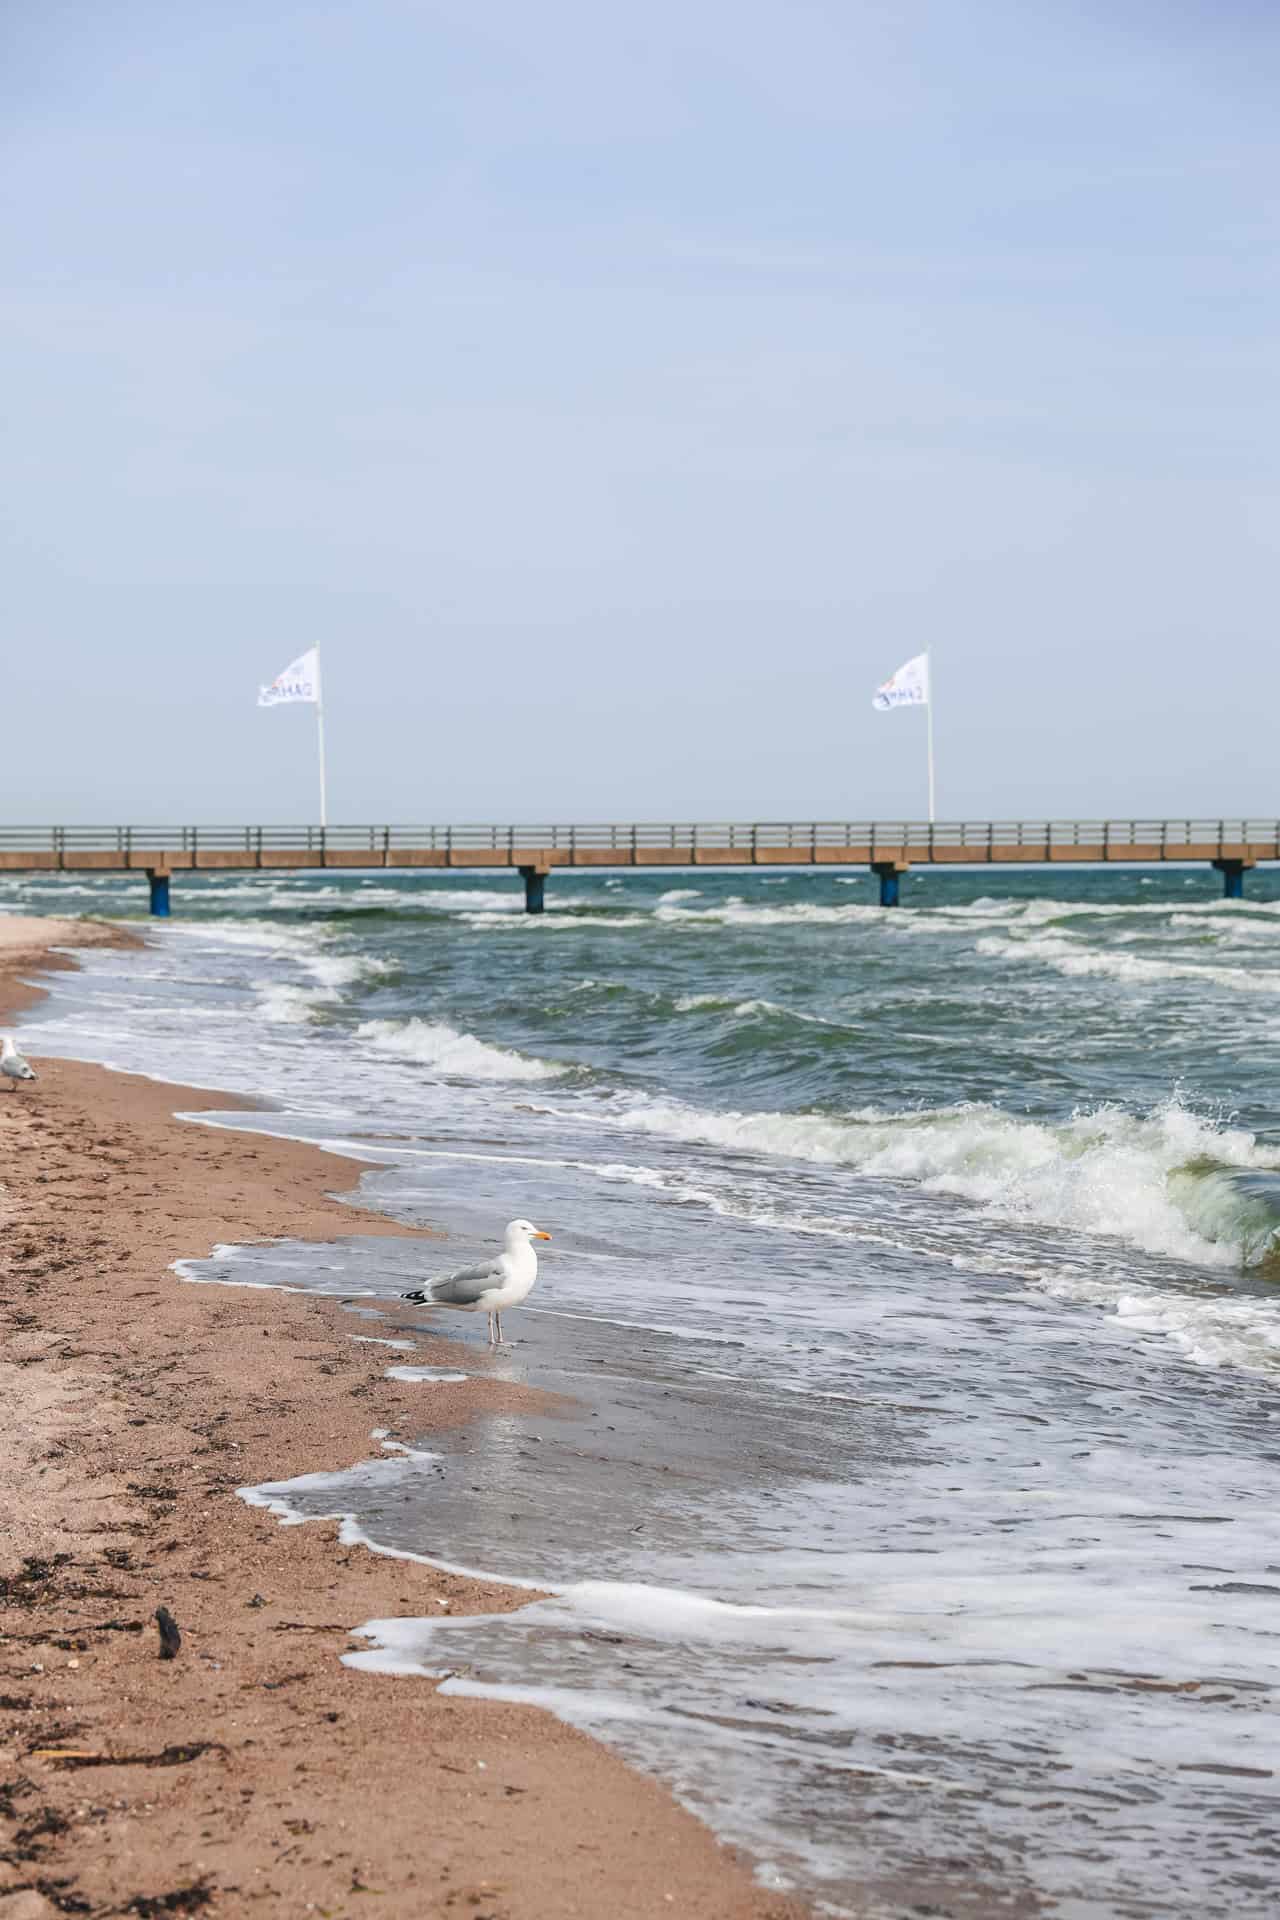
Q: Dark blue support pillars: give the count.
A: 4